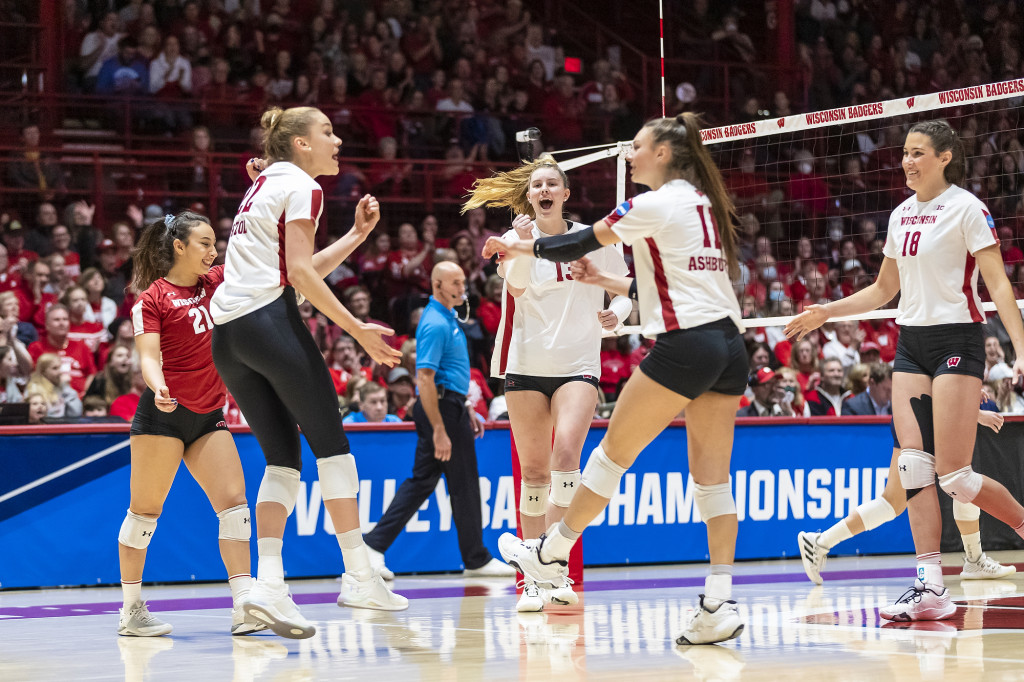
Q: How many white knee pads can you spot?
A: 12